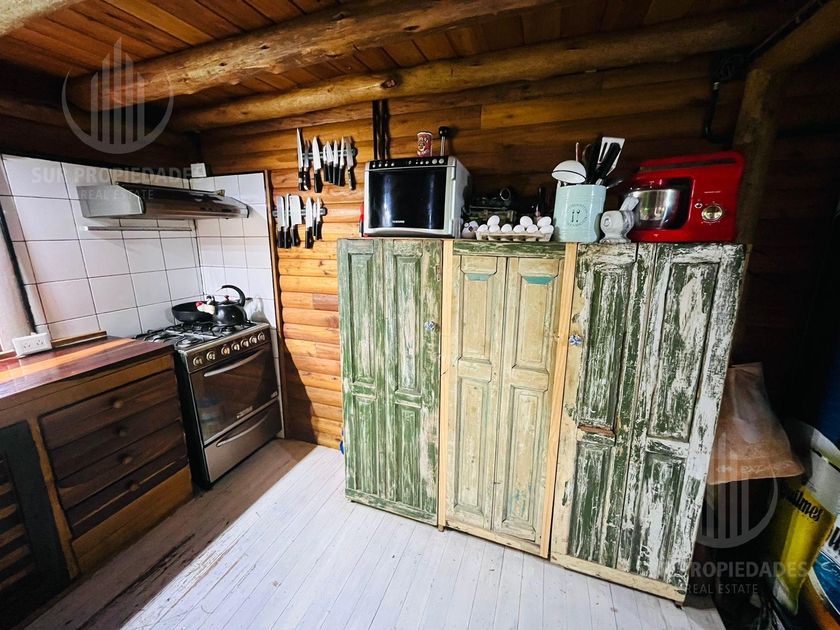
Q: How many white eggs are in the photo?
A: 9